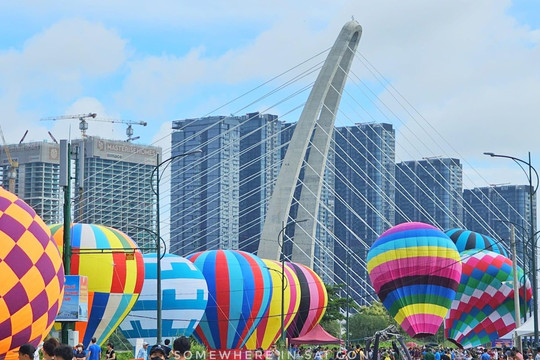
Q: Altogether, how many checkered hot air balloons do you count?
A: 2